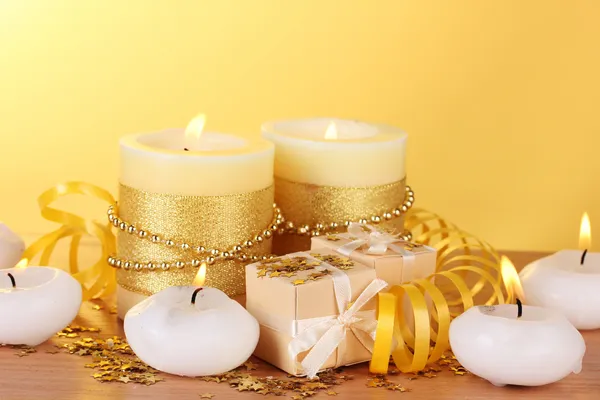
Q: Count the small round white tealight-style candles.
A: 5